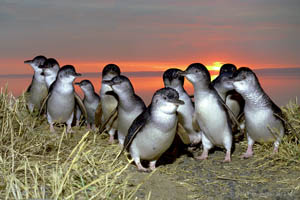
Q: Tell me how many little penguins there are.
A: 11